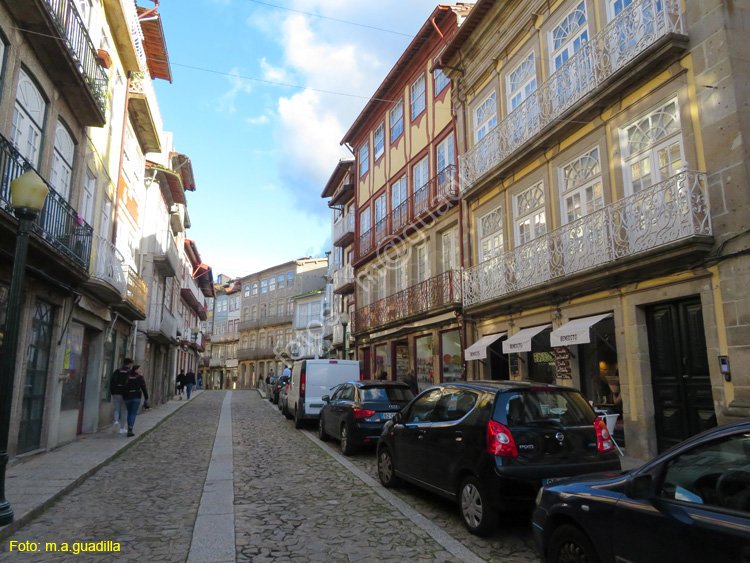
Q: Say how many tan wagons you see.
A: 0